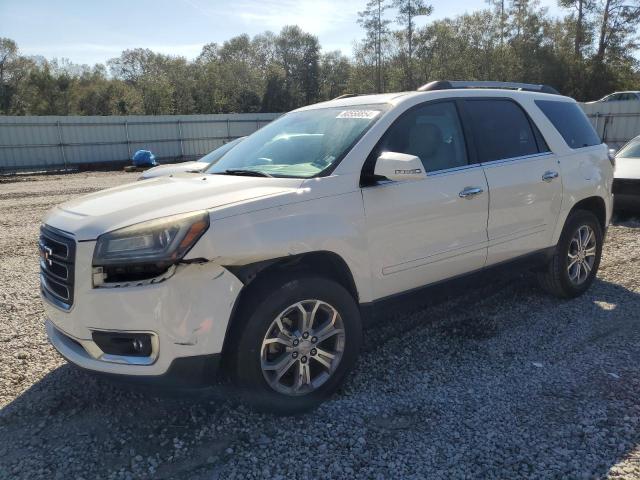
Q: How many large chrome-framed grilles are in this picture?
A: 1